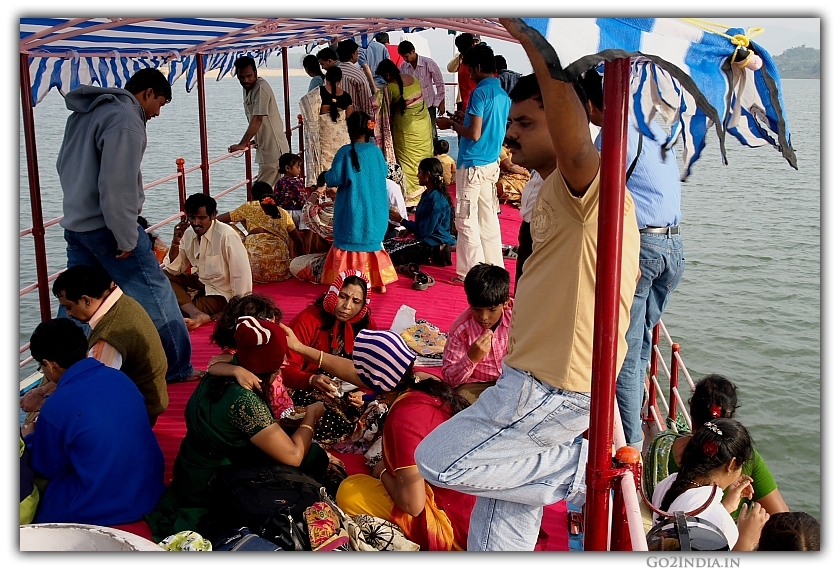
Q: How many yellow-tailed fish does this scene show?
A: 0